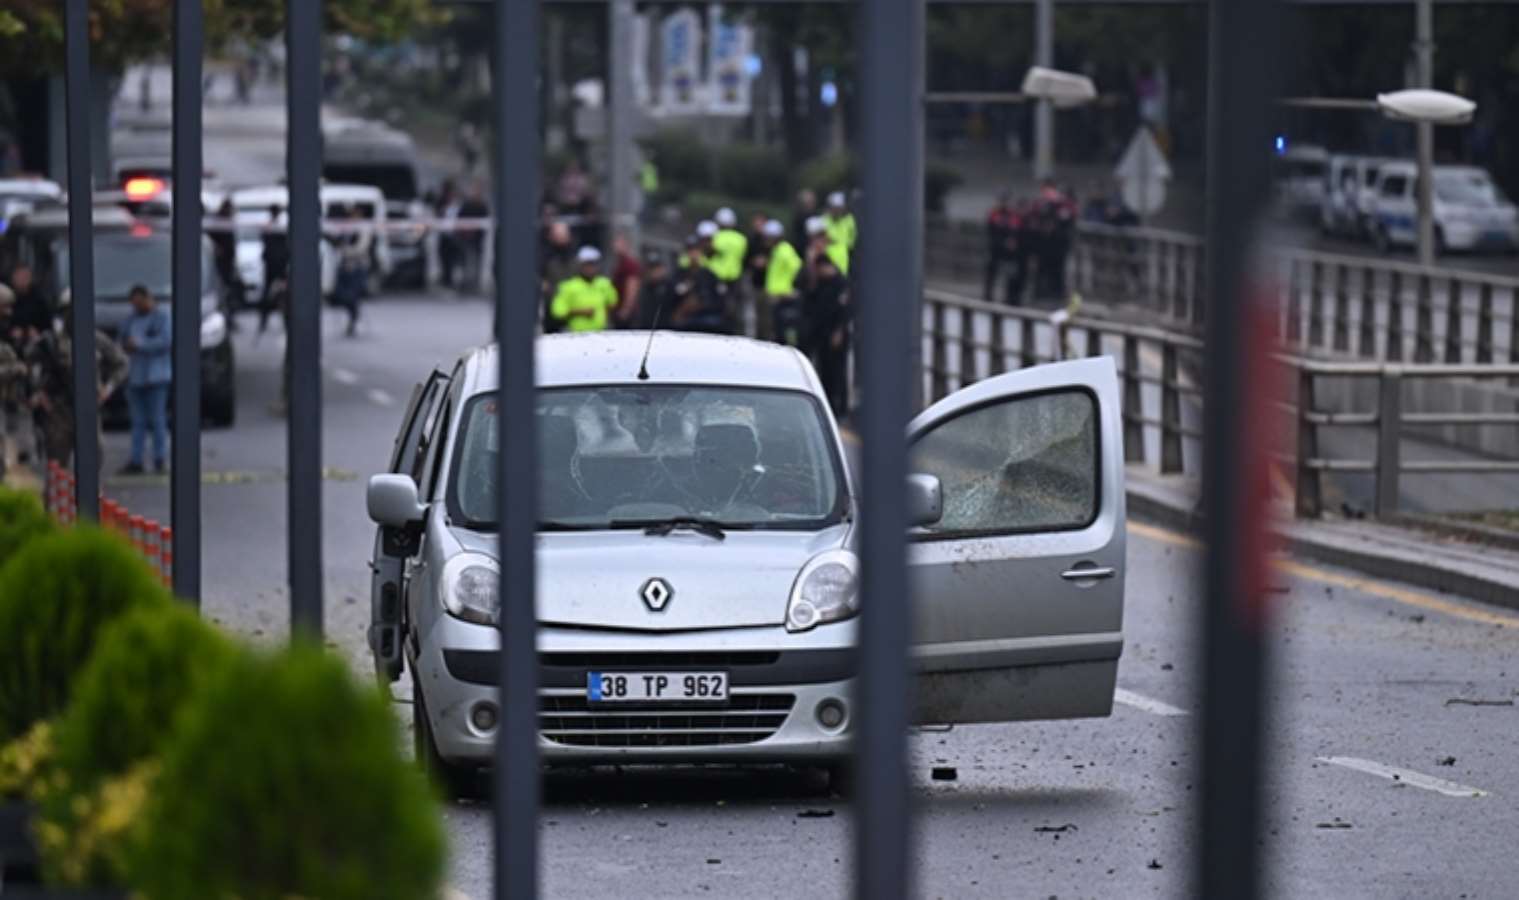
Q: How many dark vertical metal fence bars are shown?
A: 6